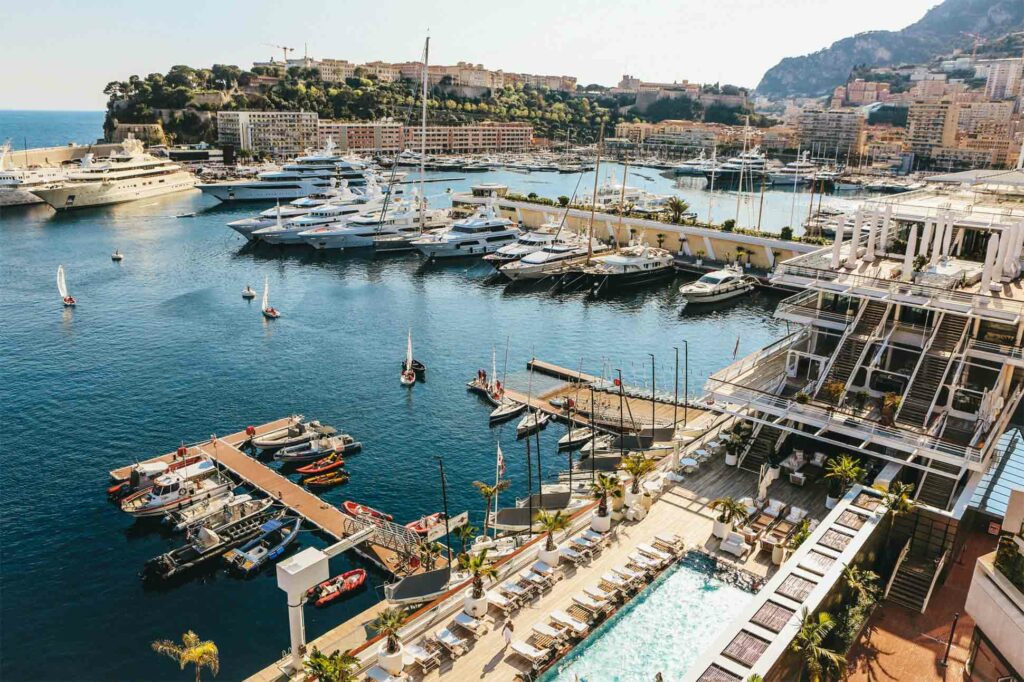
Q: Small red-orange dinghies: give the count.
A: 5